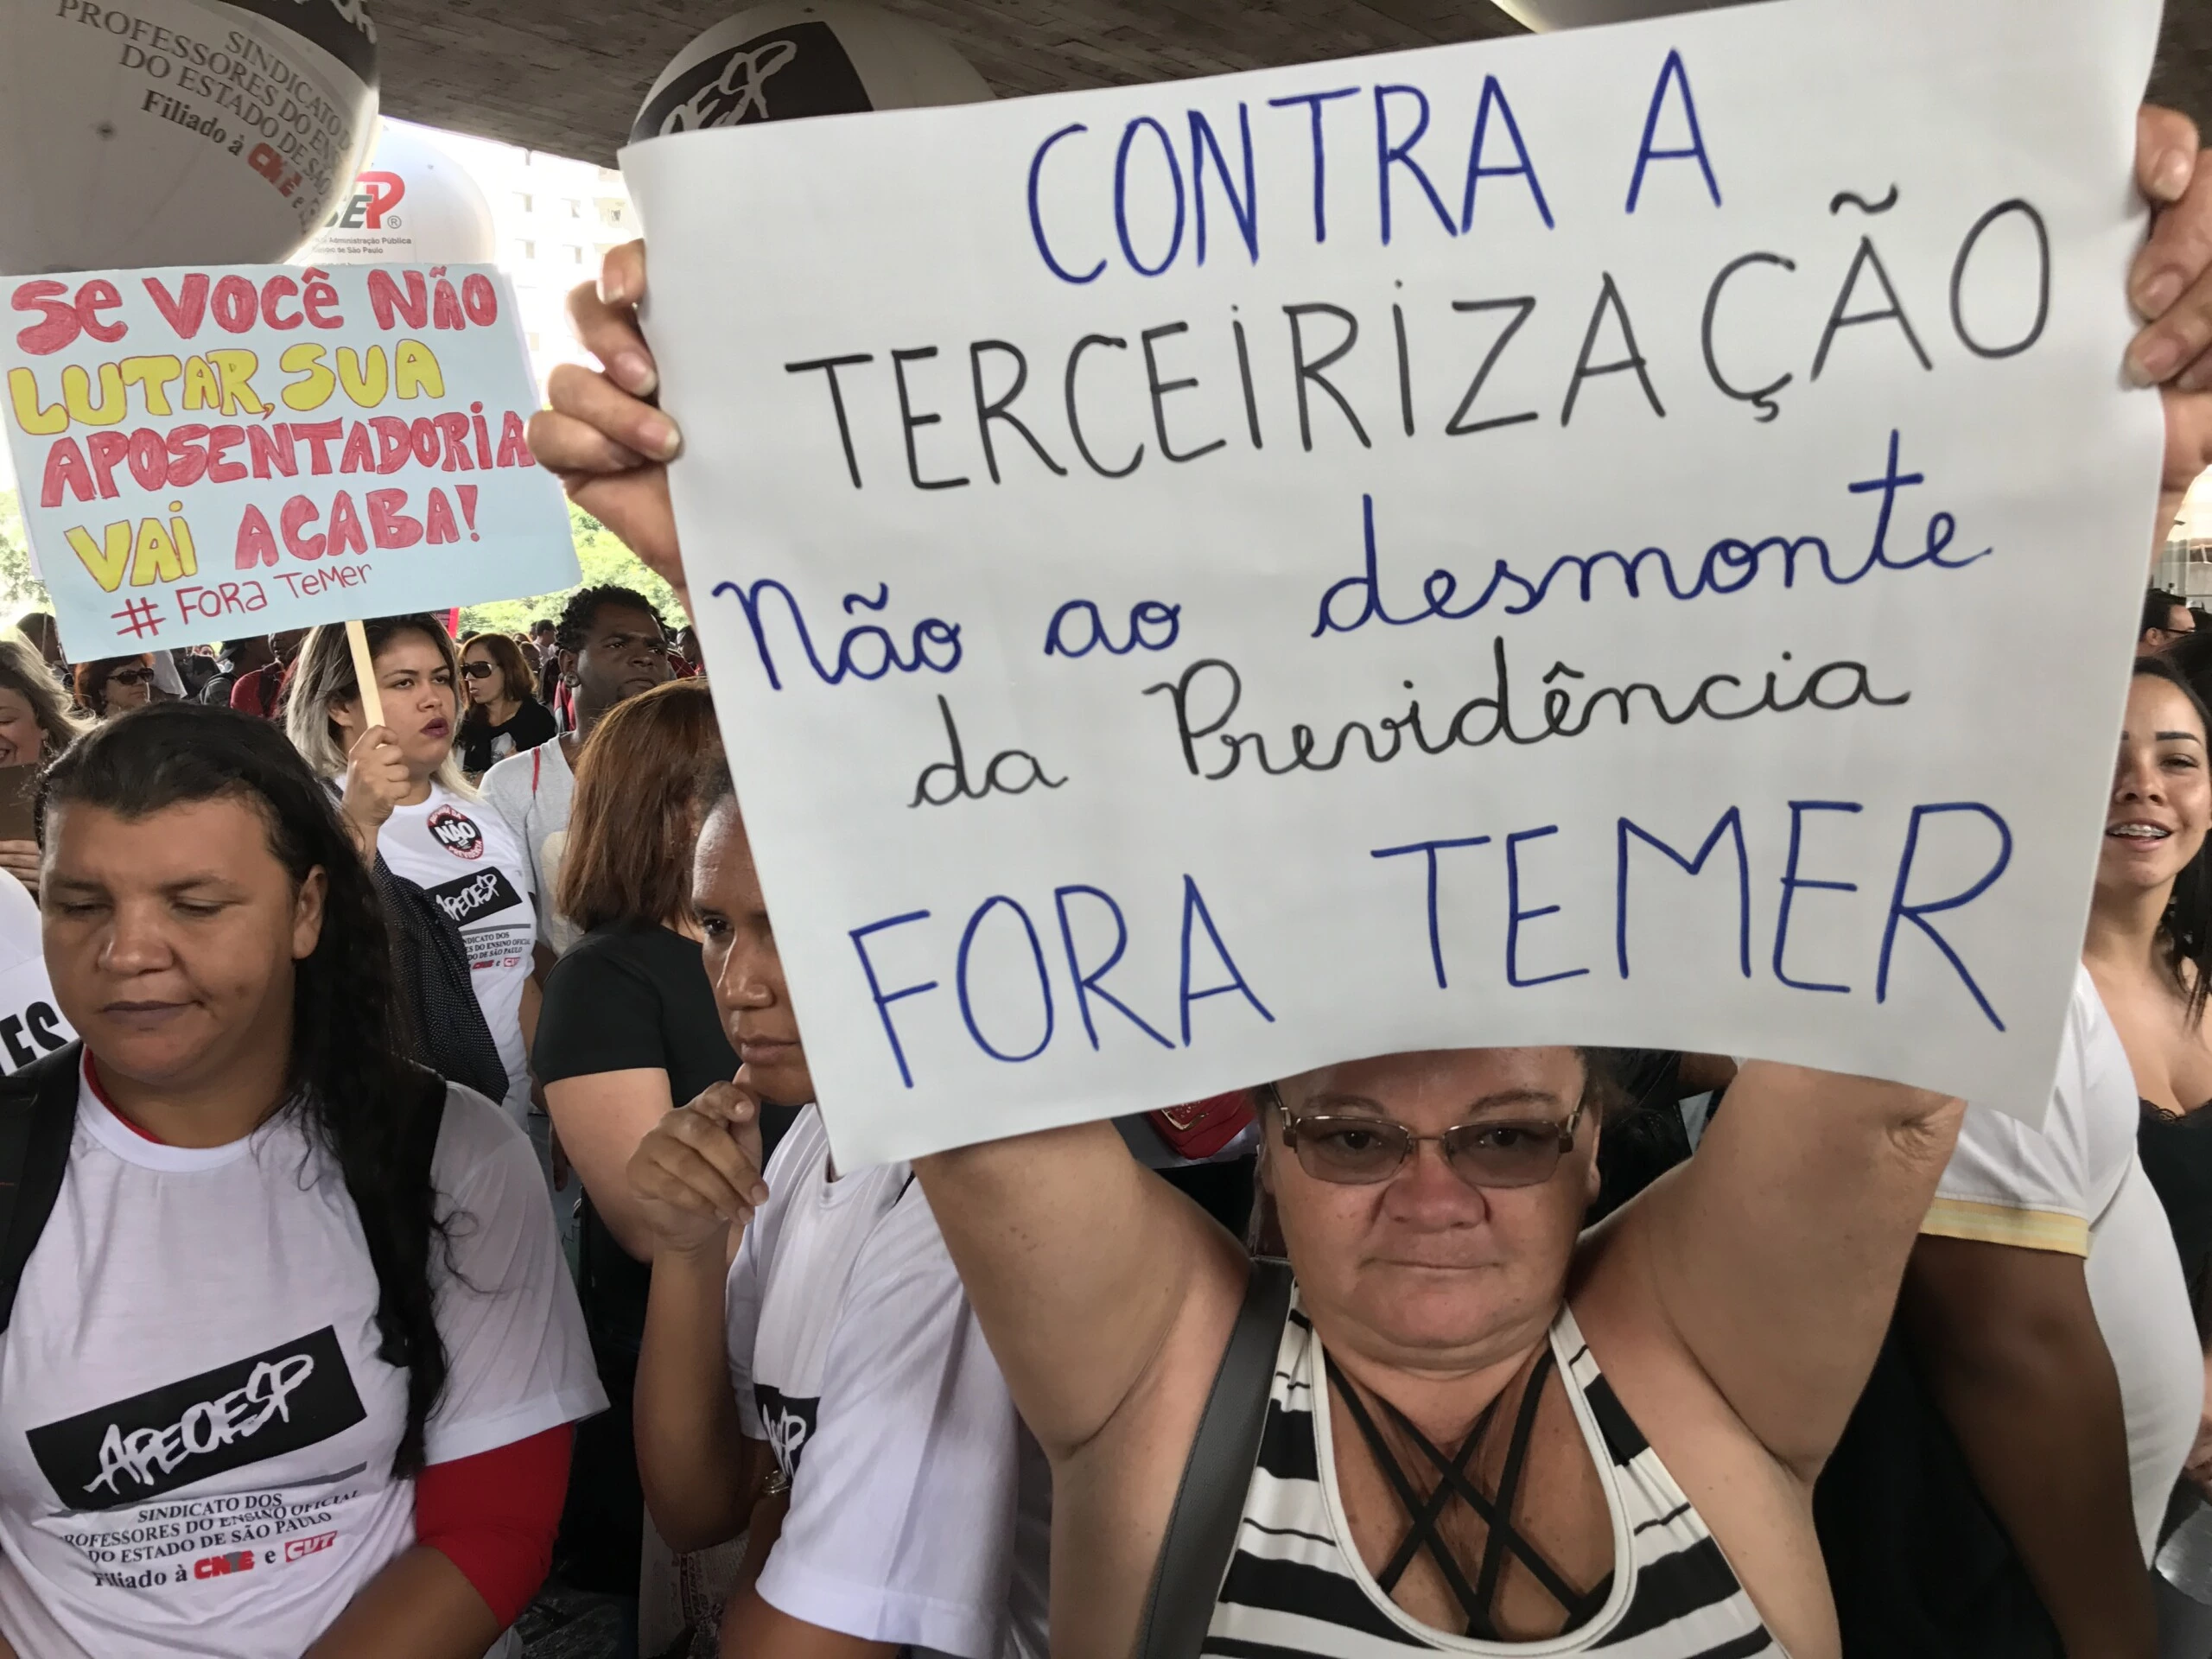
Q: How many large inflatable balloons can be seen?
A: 3